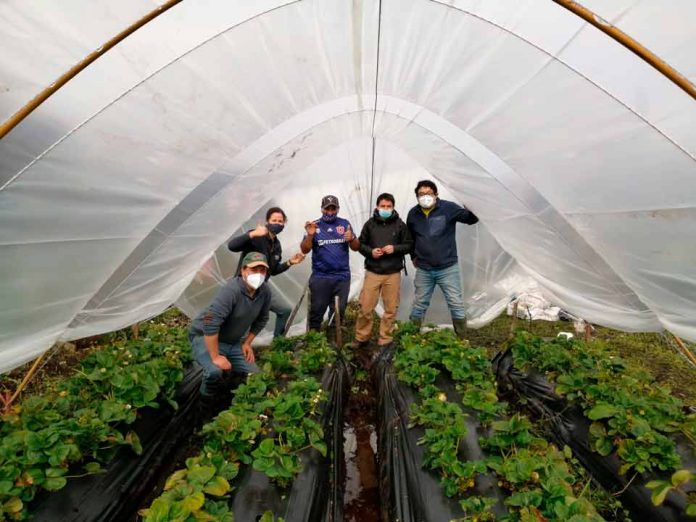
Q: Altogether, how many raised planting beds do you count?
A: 4